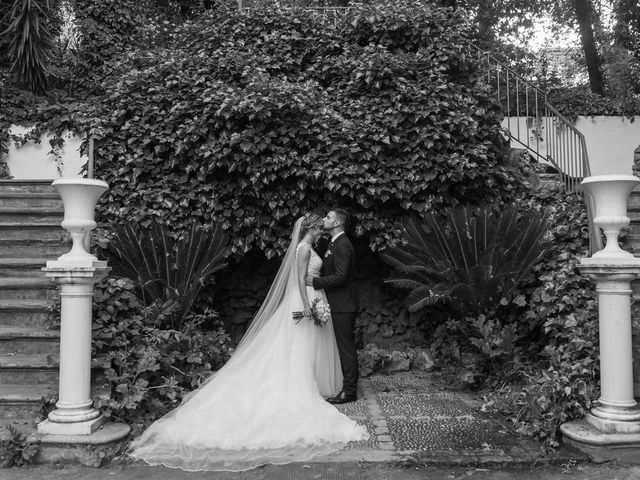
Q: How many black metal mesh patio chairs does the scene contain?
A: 0